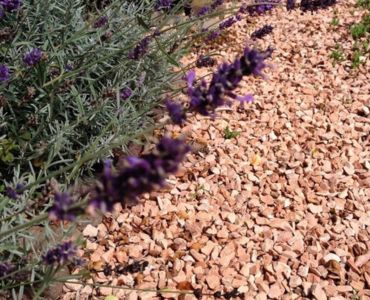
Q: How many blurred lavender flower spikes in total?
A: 2